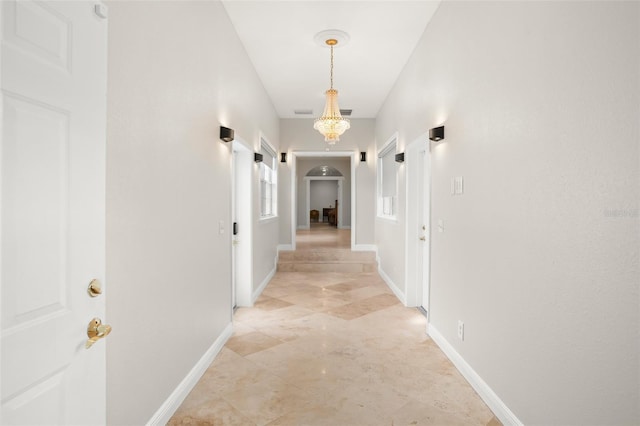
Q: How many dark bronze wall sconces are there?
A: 6